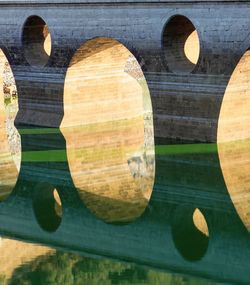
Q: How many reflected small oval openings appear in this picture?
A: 2